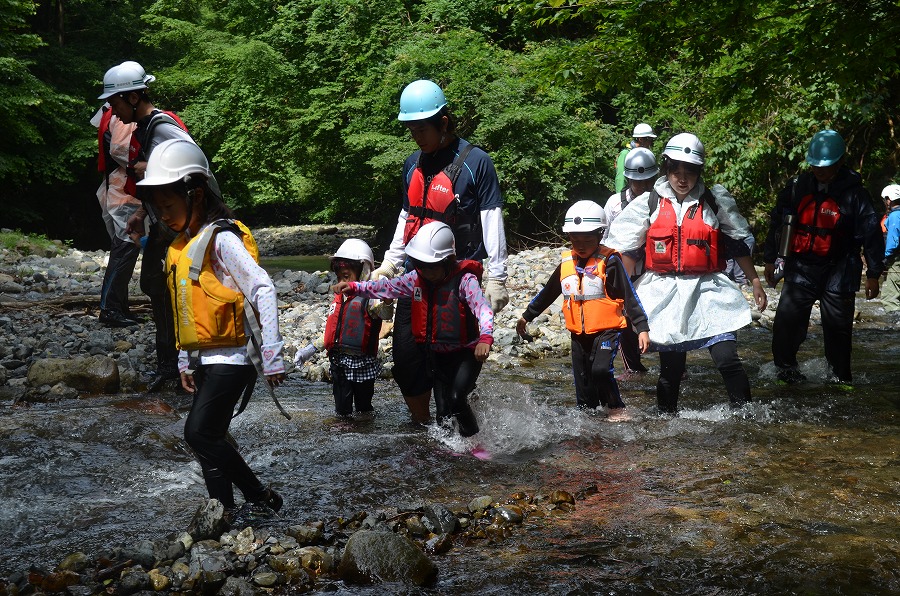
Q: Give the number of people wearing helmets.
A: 12